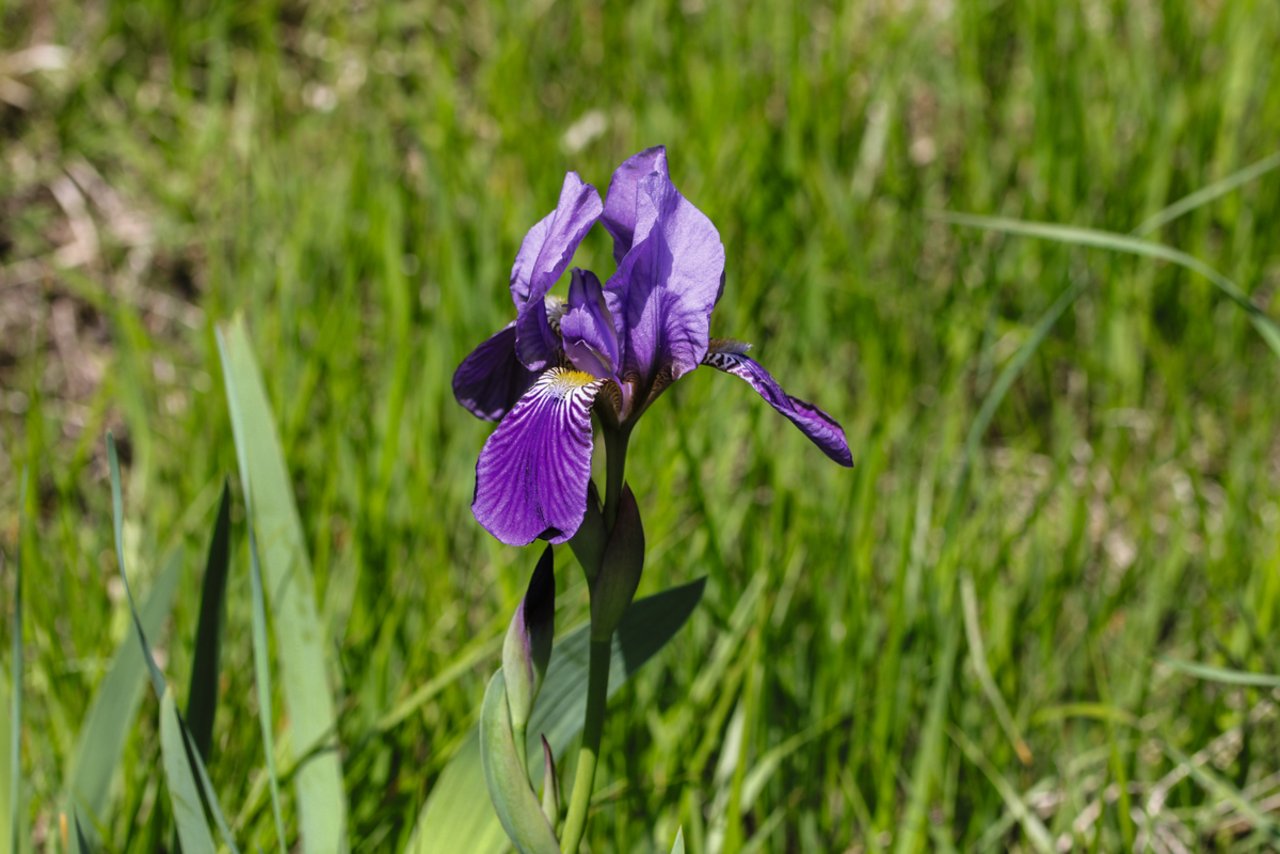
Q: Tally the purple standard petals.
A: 3